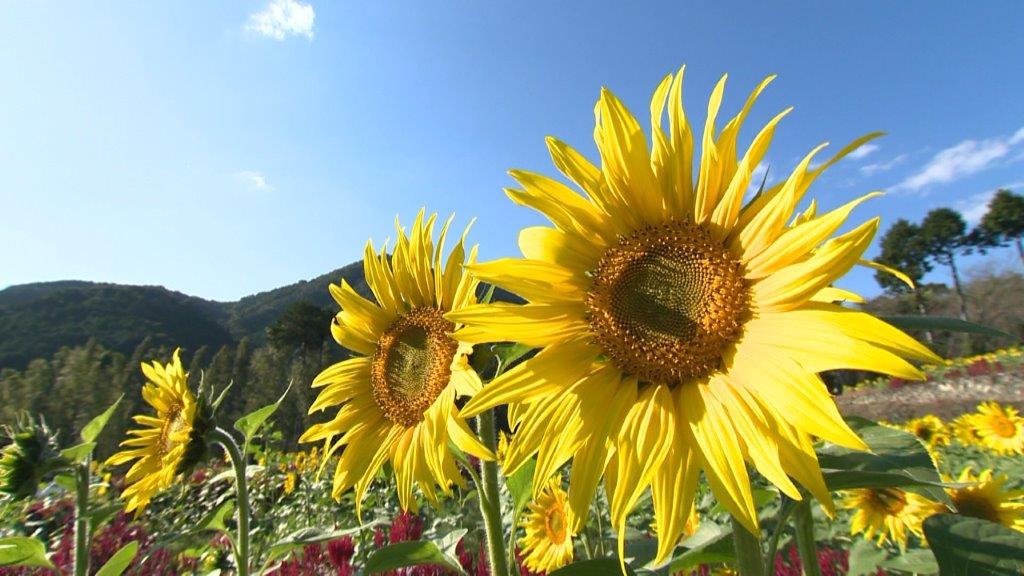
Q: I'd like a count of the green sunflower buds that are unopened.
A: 1